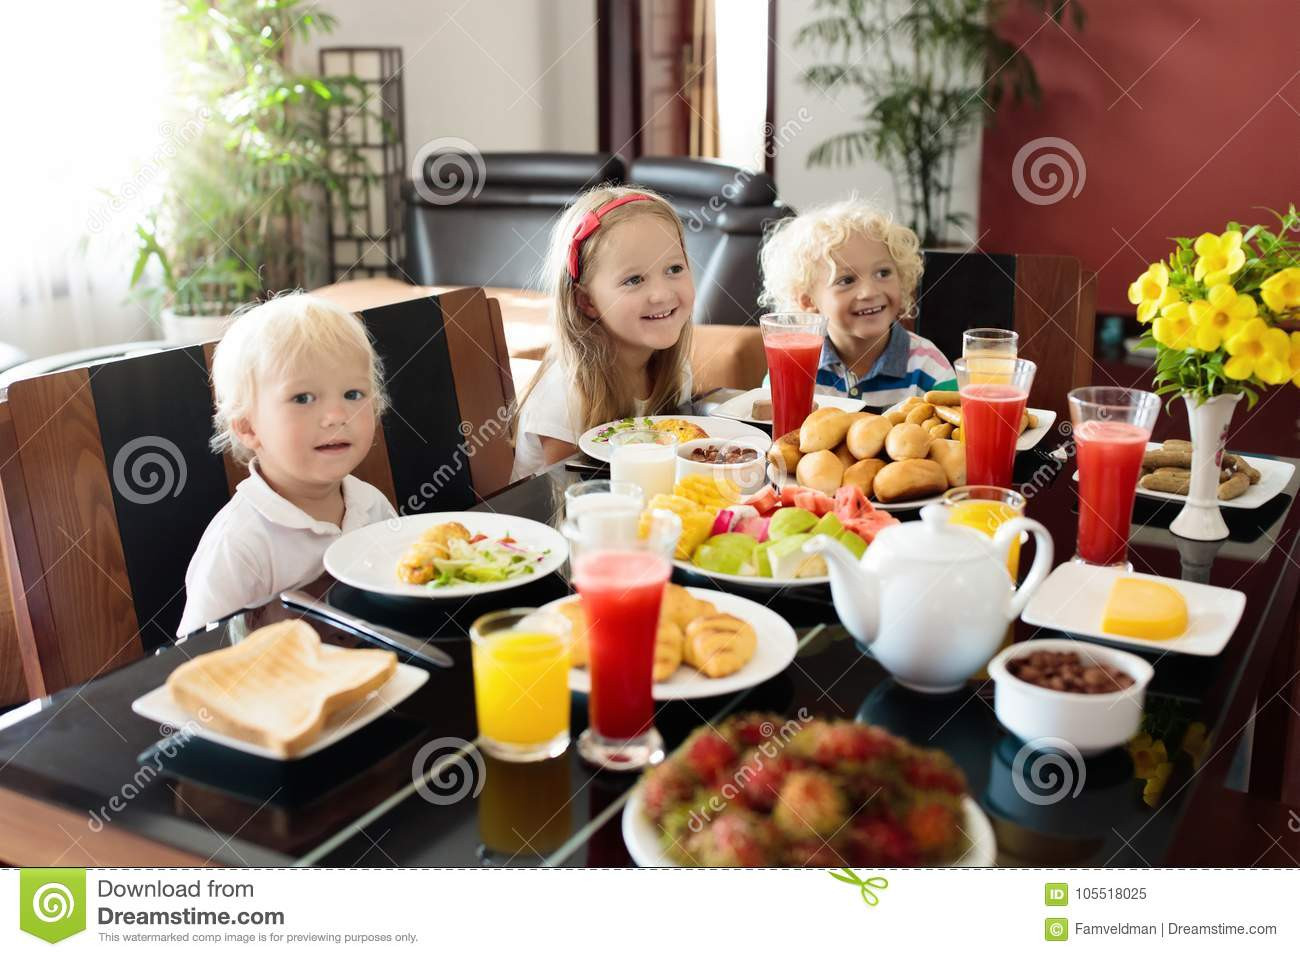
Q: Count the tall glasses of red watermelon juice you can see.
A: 4